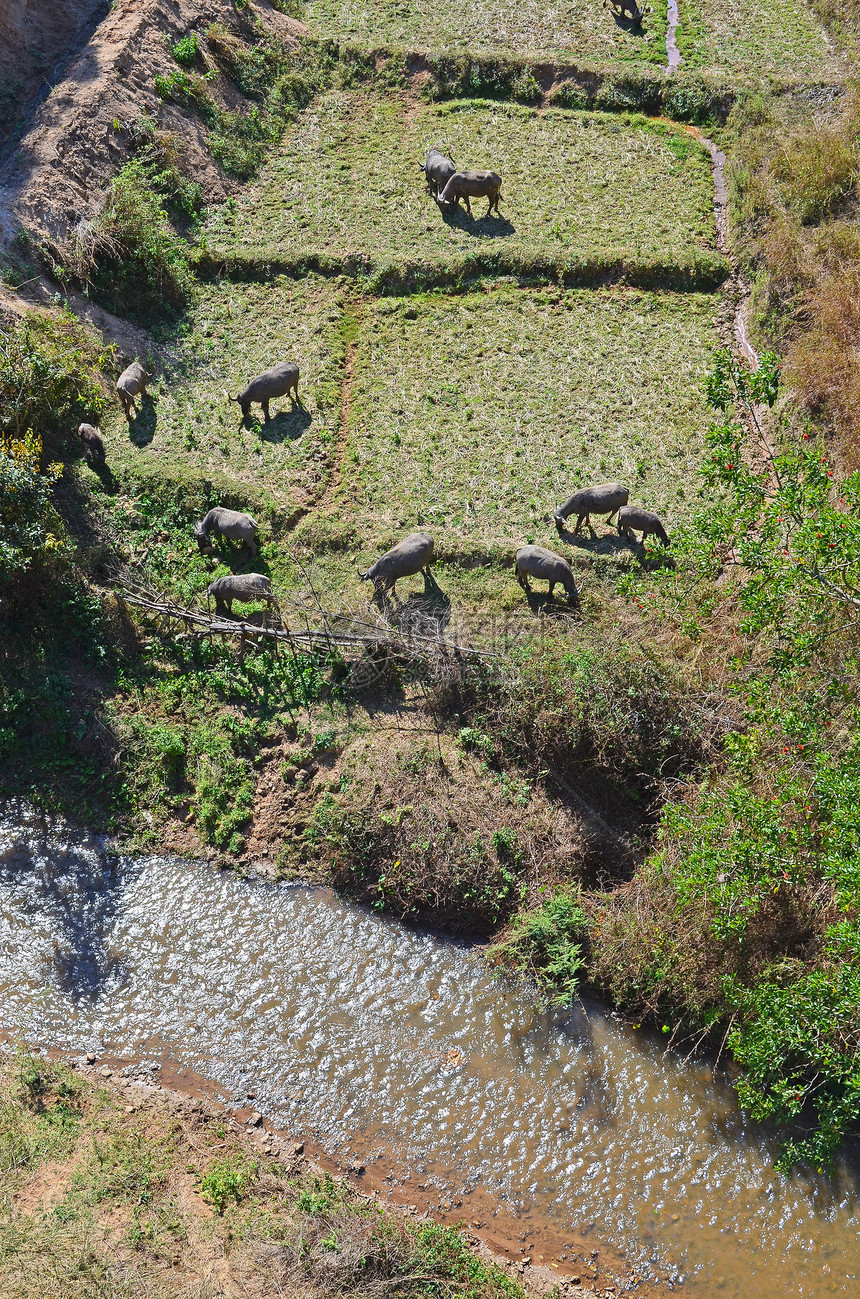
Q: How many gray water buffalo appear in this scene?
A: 12